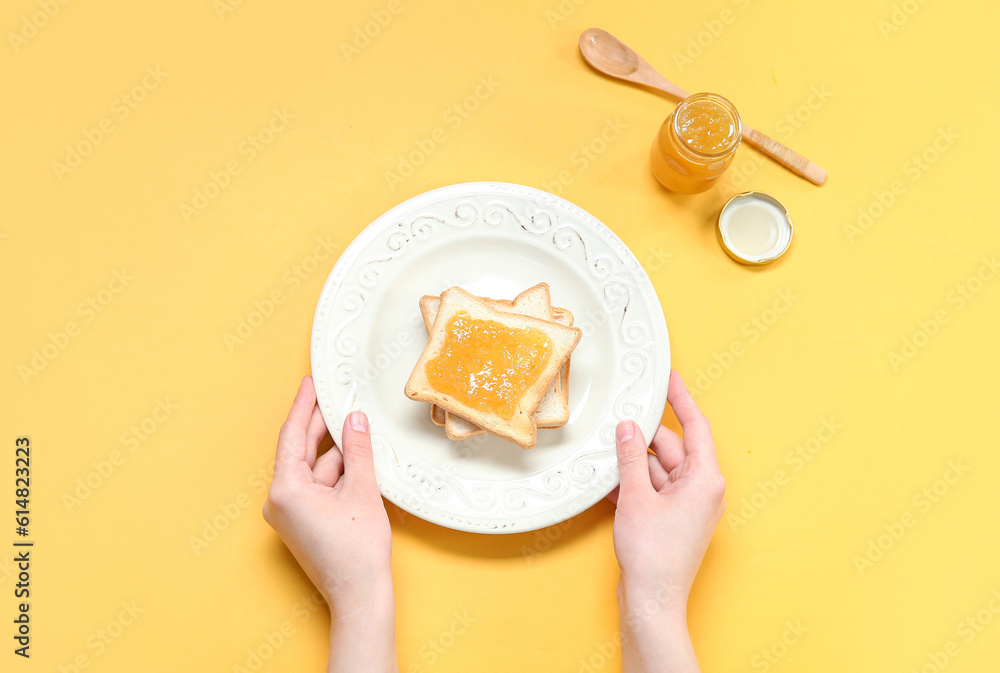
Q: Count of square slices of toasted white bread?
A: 3